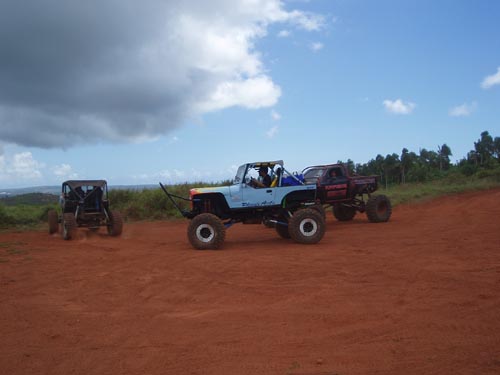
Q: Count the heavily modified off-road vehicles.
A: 3